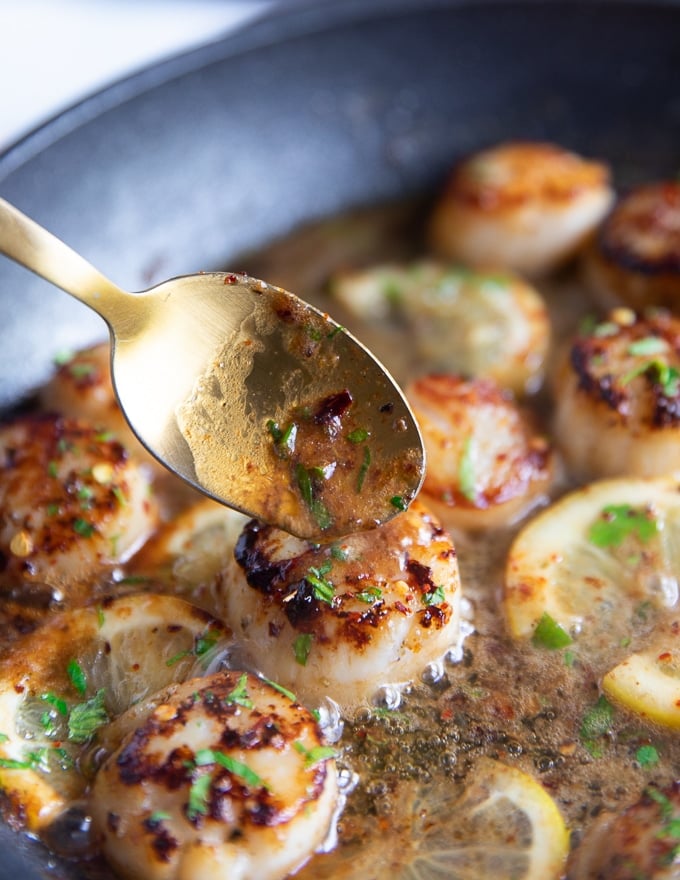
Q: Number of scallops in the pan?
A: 9